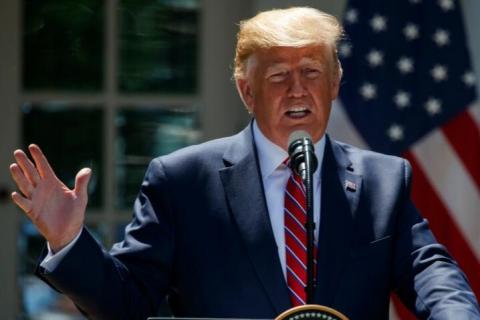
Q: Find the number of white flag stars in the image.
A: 15